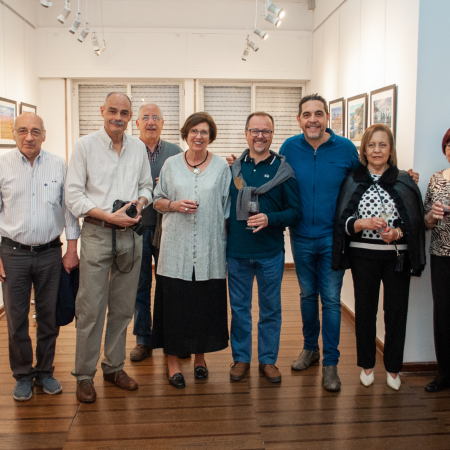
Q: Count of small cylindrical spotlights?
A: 11